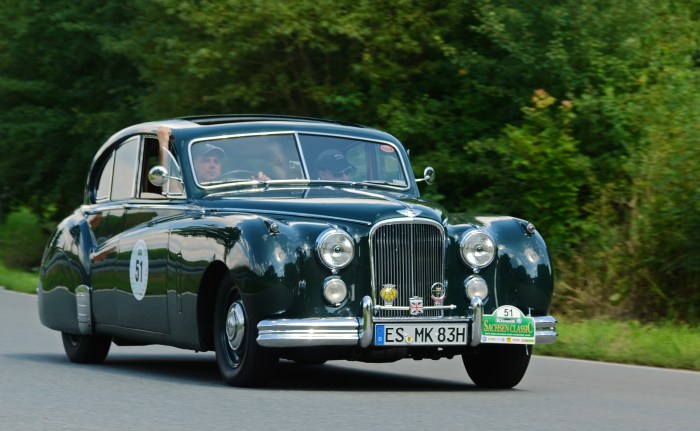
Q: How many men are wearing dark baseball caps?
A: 2